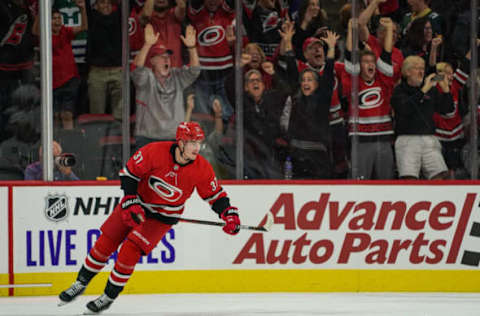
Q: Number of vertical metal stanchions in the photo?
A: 5